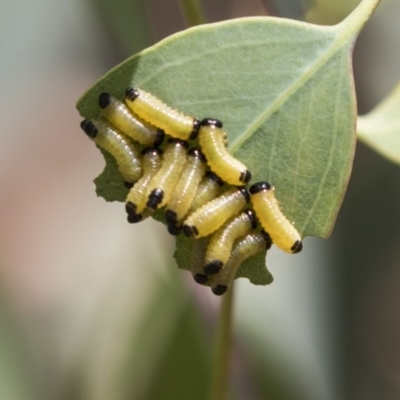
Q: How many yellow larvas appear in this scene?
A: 13